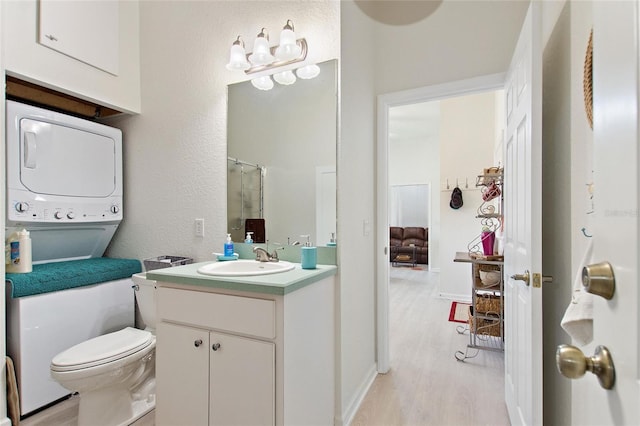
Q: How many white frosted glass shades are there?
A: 3